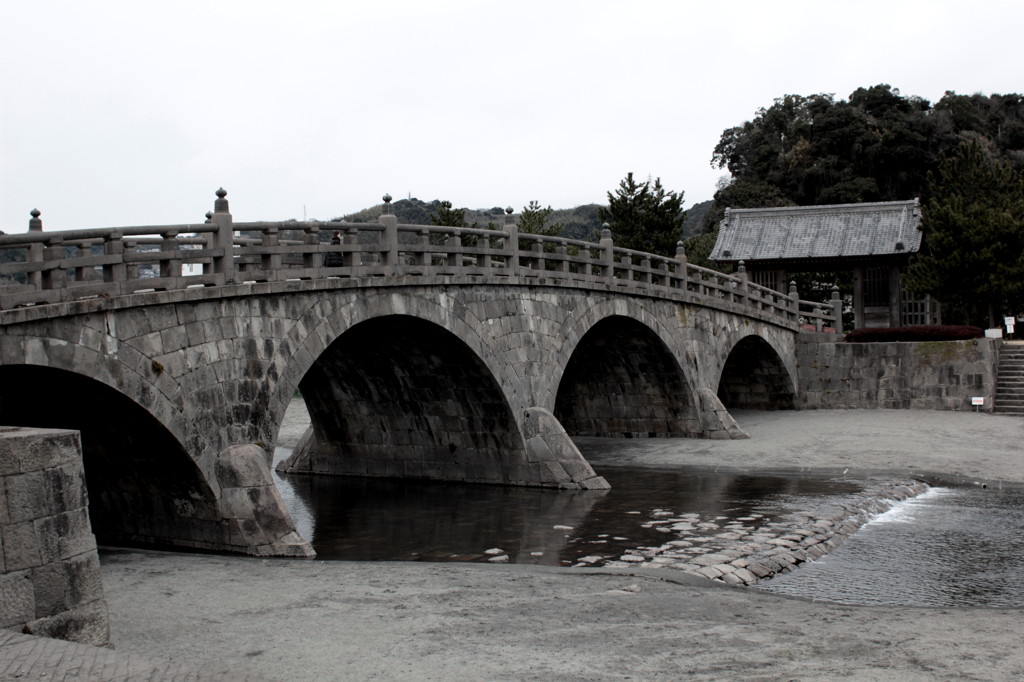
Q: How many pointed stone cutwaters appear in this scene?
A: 3